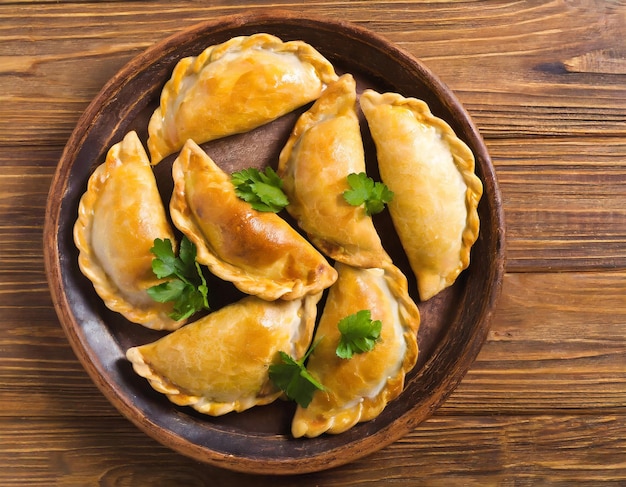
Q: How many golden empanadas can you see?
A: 7